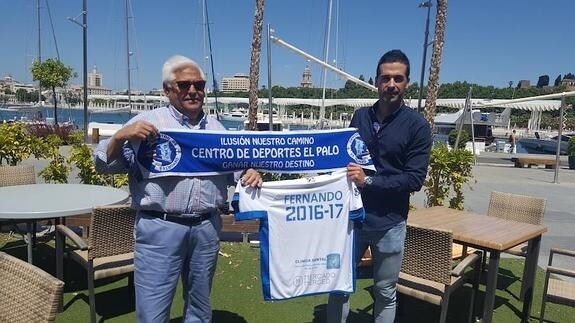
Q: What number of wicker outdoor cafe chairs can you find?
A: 6